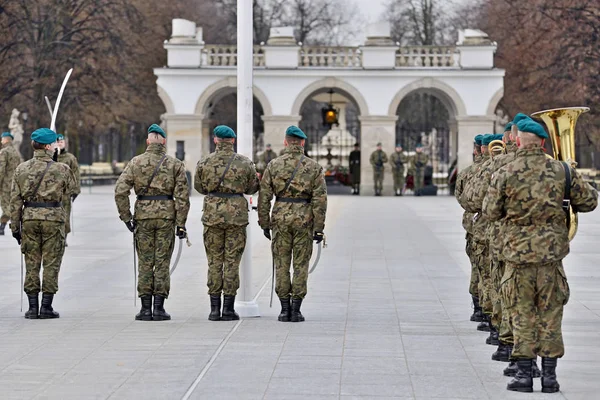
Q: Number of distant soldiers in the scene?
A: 5